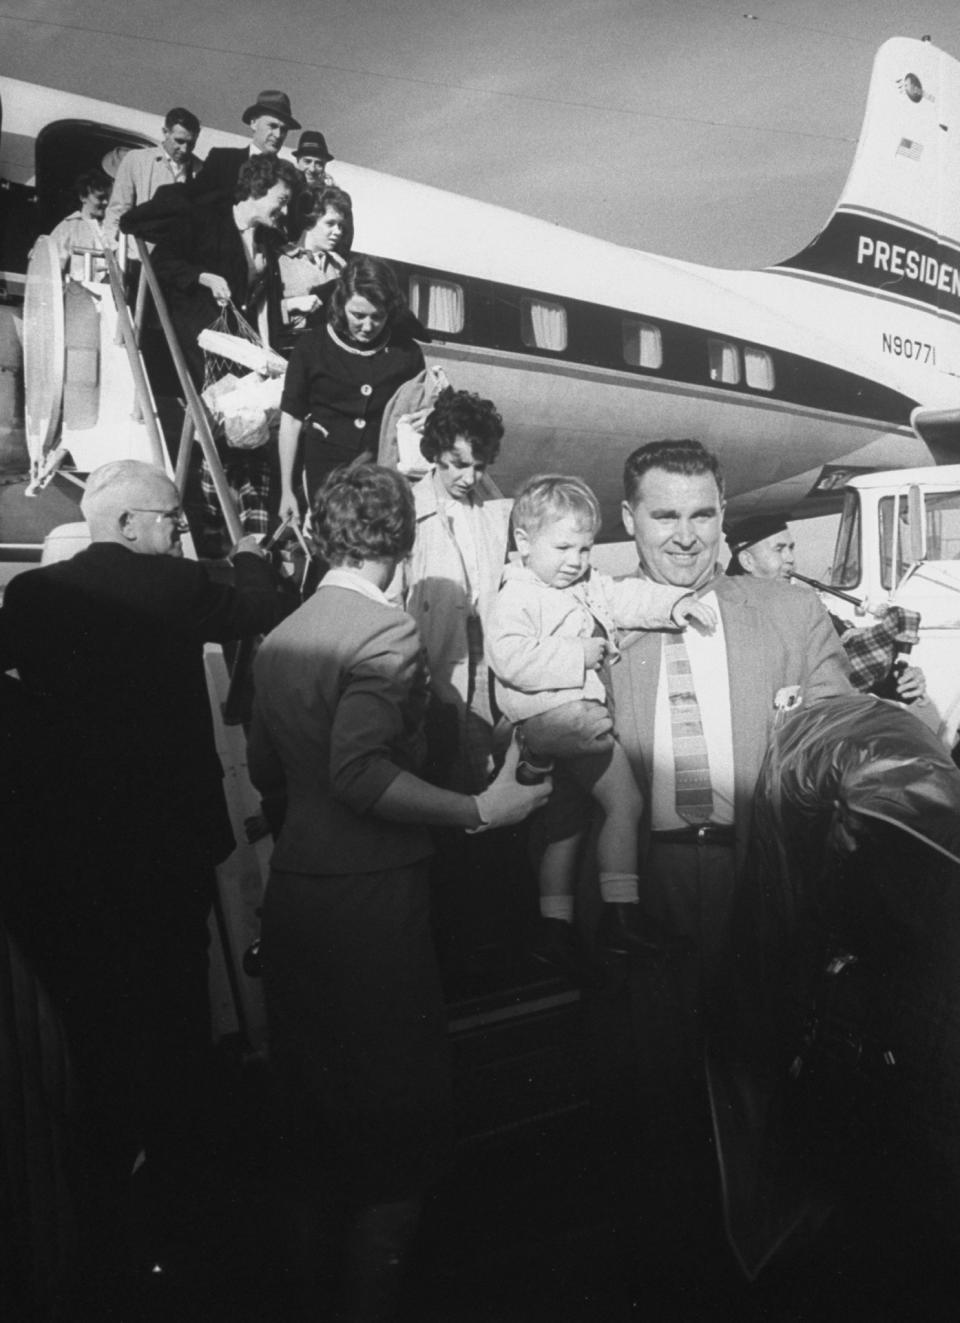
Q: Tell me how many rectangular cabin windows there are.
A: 5